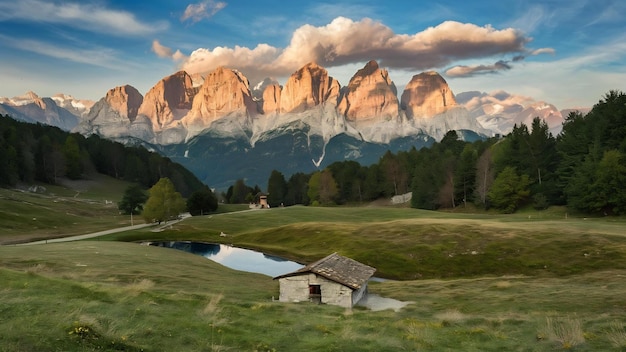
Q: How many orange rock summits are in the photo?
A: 6